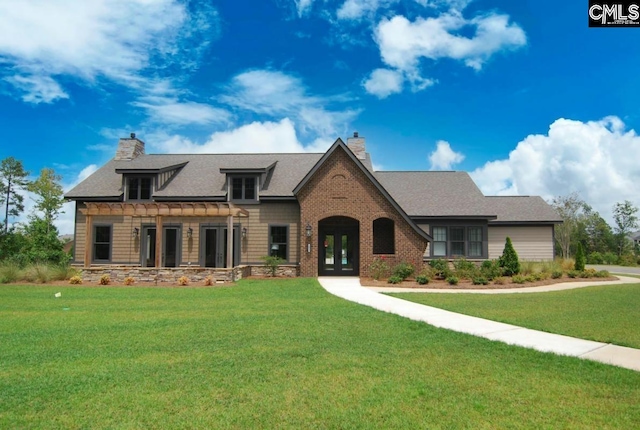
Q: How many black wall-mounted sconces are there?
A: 4